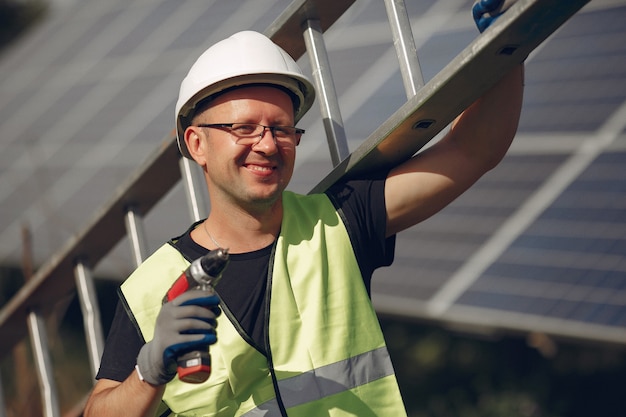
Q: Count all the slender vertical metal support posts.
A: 6